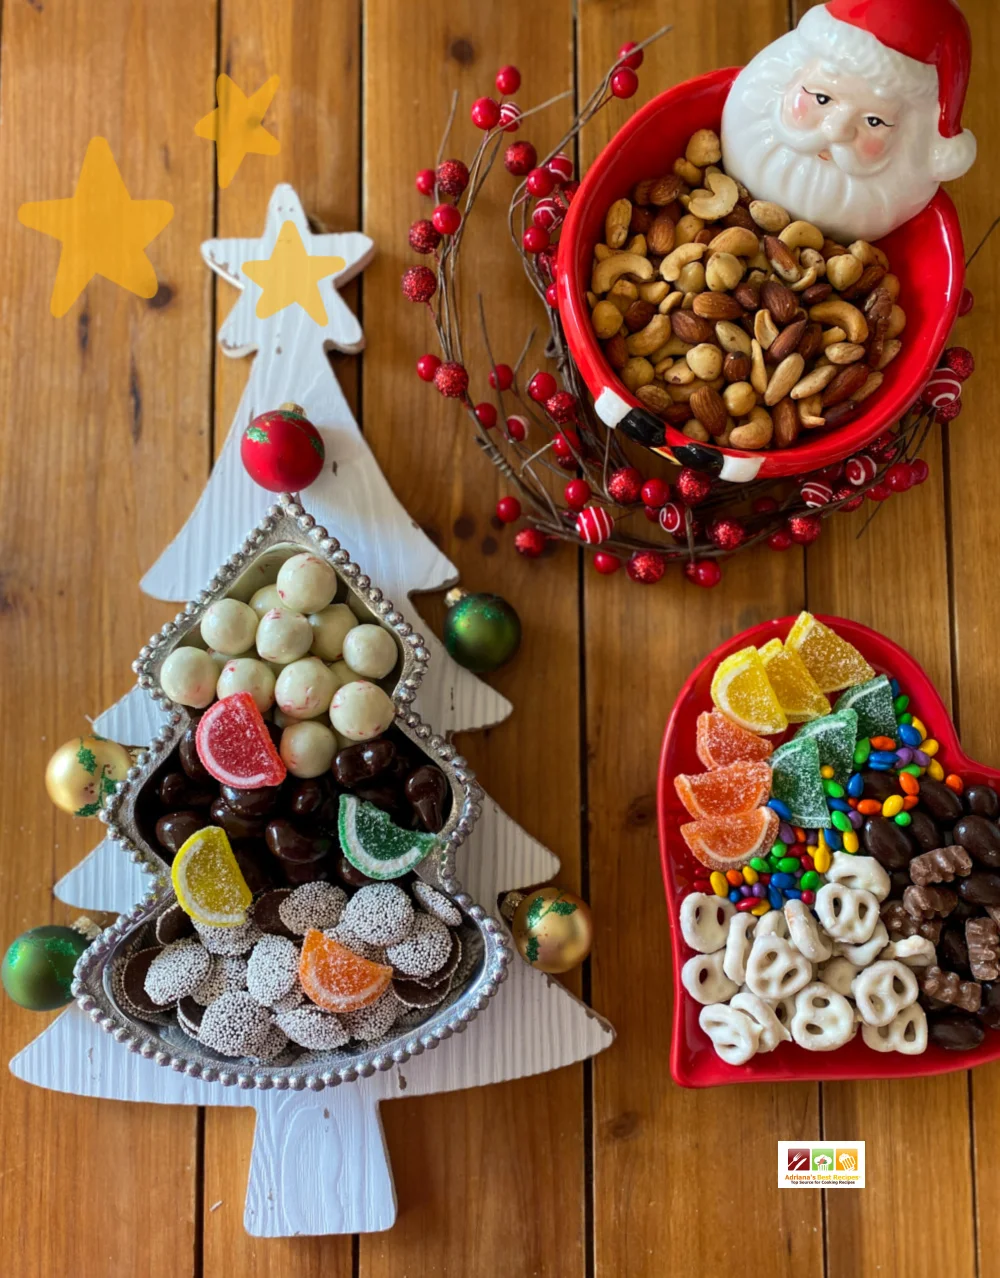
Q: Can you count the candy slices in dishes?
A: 13